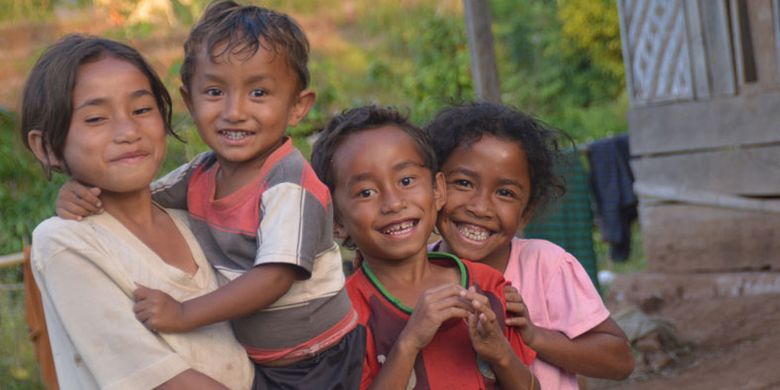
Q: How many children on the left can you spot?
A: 2